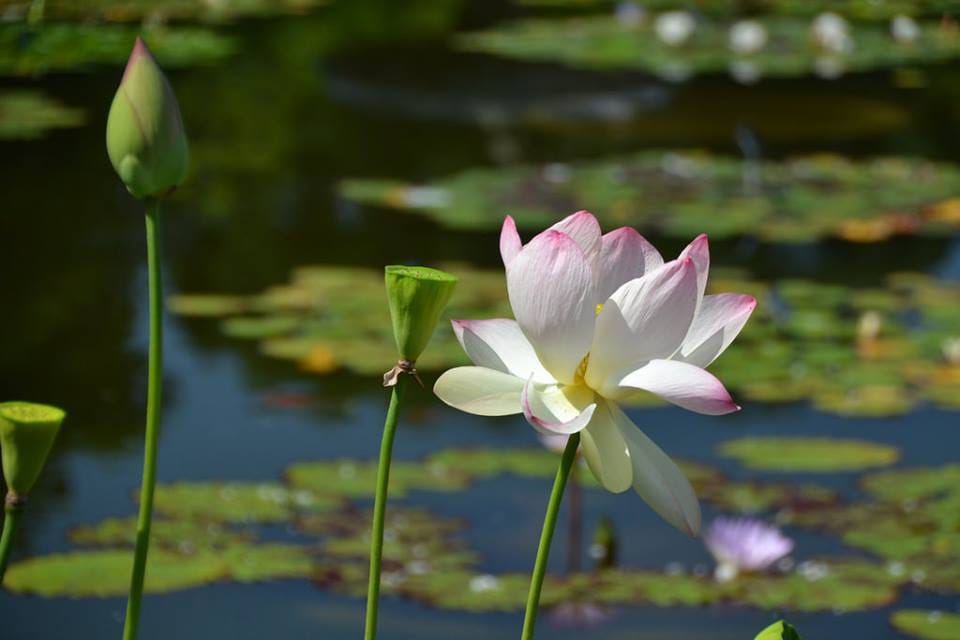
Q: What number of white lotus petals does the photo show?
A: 13